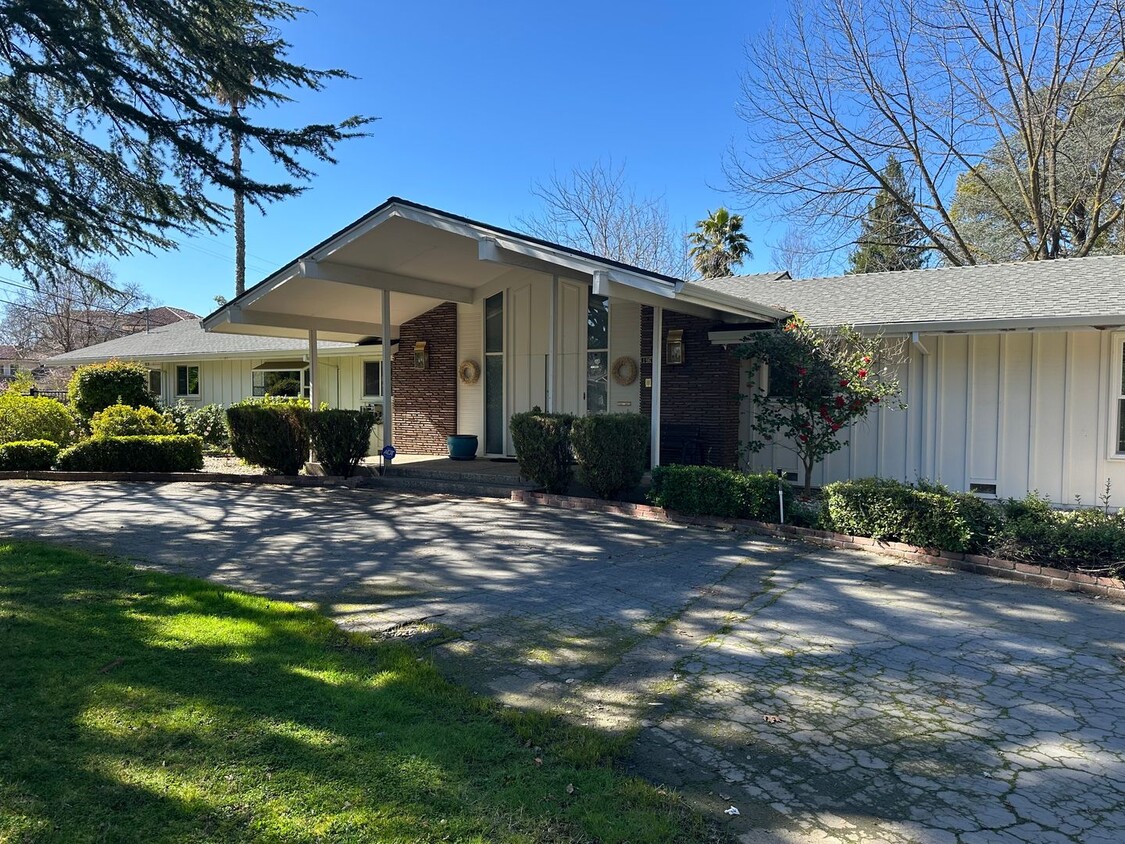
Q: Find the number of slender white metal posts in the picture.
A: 4